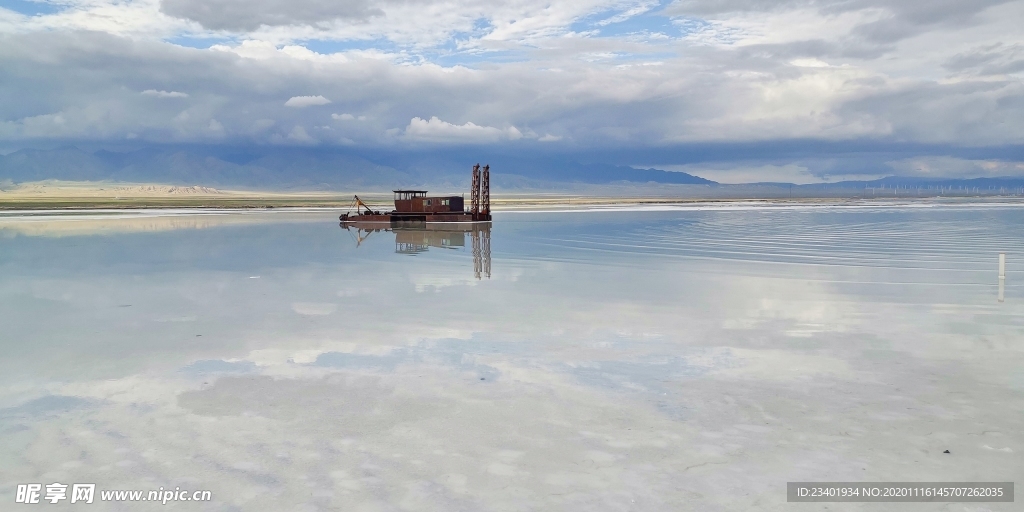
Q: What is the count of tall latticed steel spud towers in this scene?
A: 2